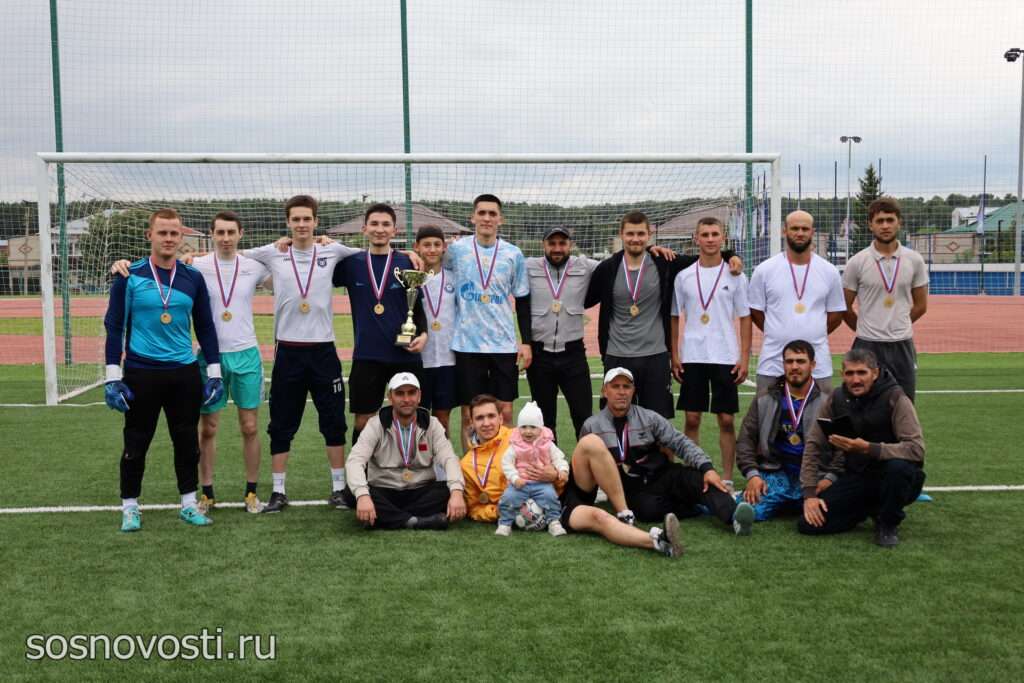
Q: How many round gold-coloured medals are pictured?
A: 15